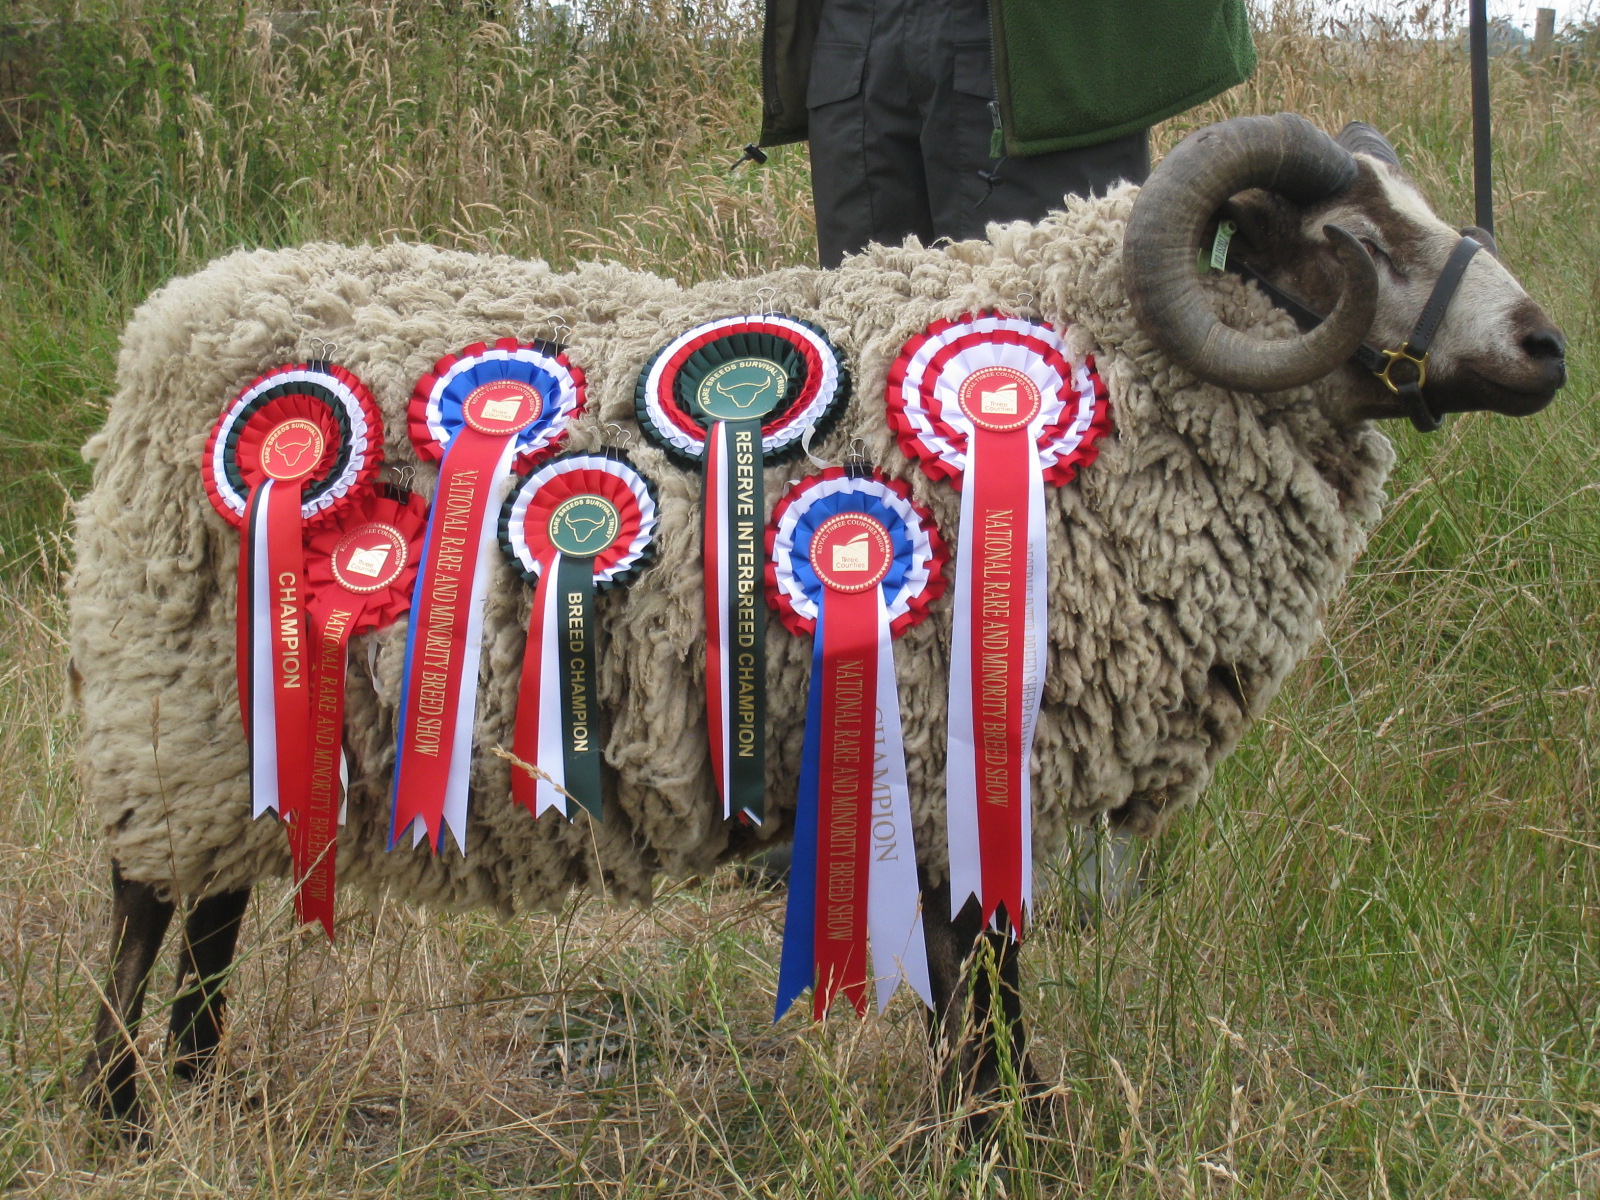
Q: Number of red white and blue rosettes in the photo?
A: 2